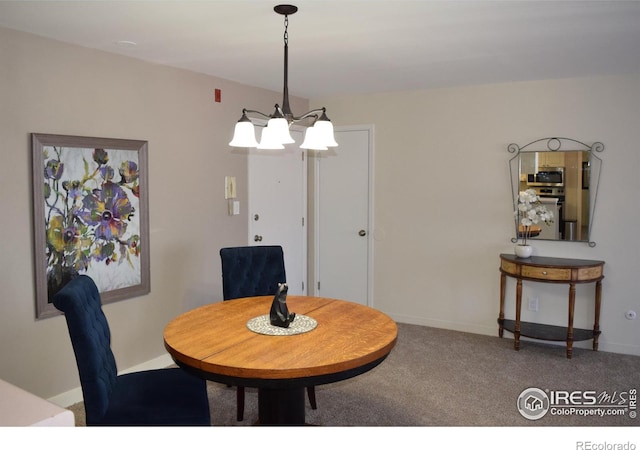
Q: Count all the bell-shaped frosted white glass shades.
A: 5